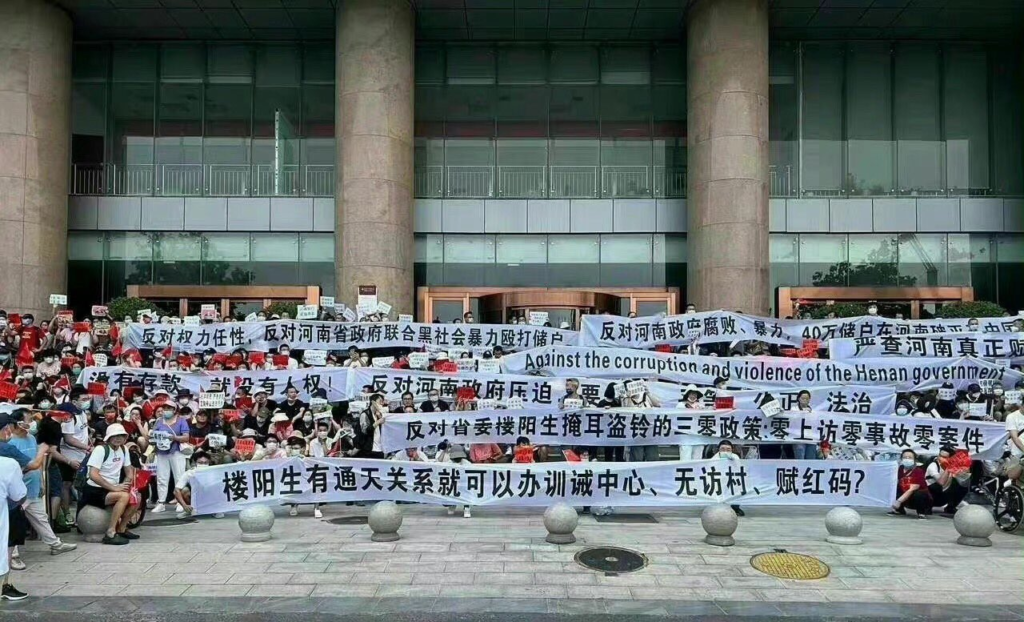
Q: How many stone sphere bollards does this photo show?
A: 7